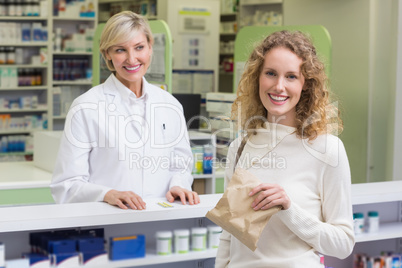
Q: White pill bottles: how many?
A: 6